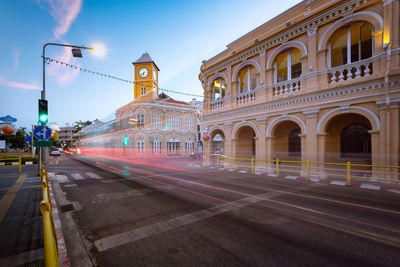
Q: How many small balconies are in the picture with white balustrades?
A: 4